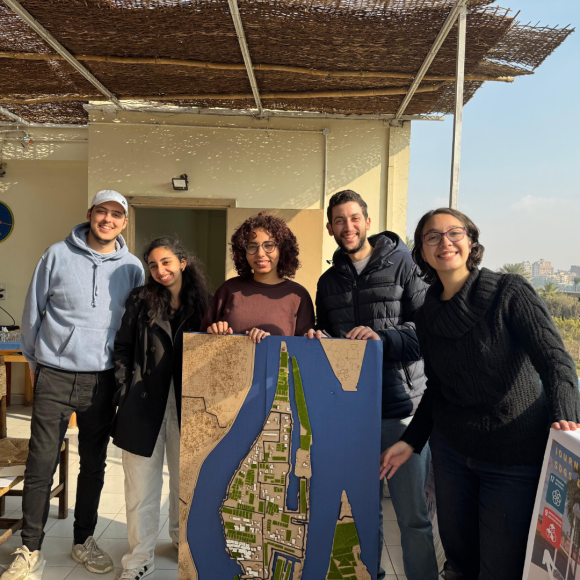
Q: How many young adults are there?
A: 5